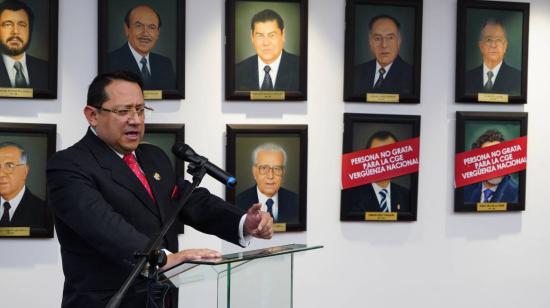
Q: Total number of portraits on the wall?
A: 10